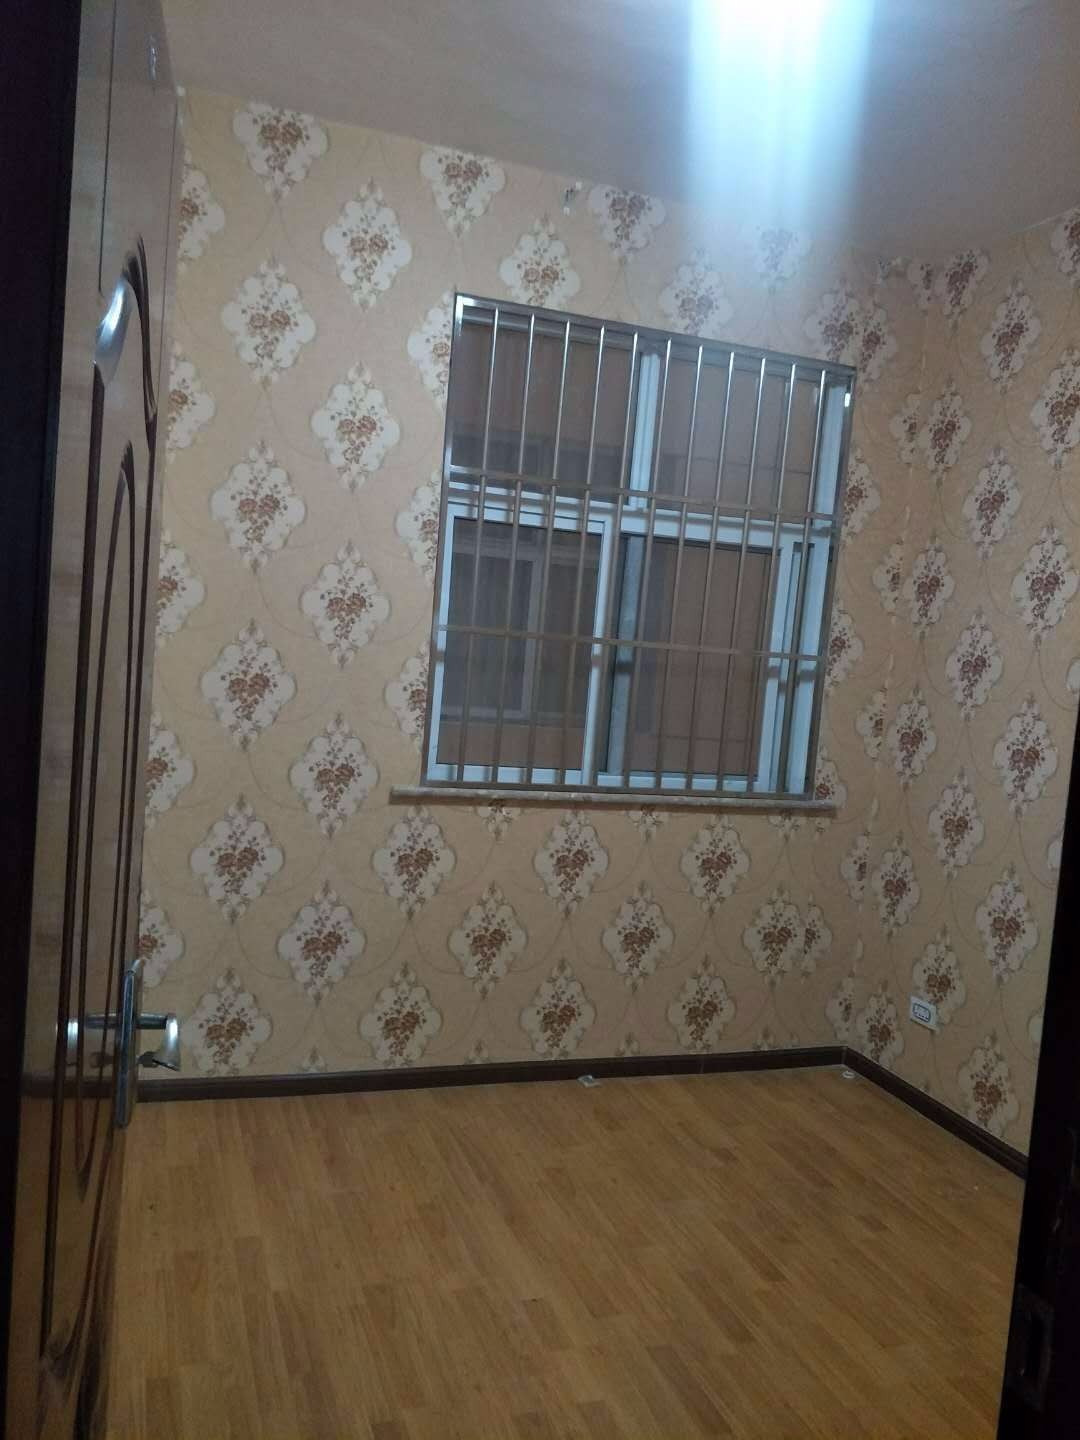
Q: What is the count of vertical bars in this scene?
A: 11